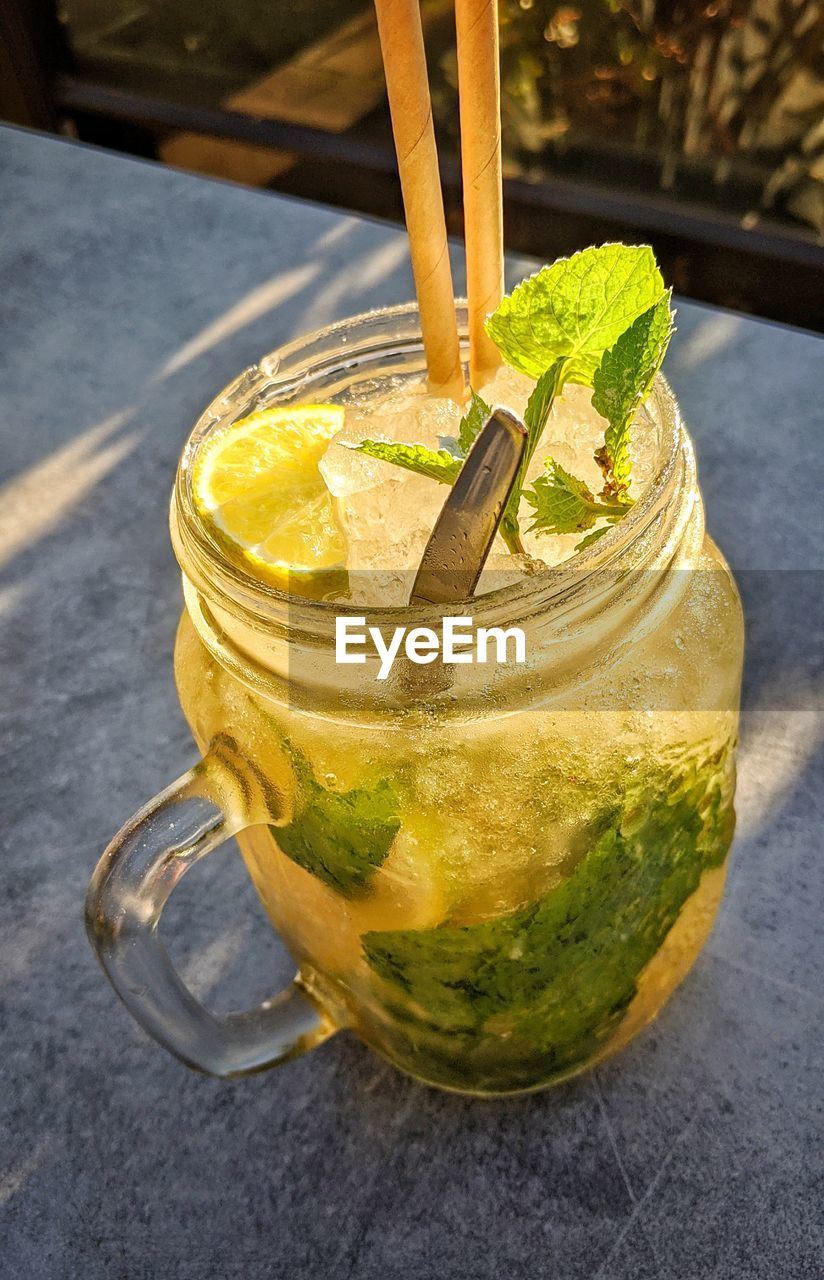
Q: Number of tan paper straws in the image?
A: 2